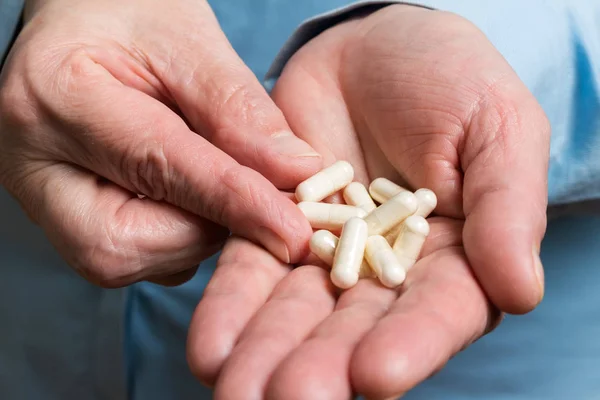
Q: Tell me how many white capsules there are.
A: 10